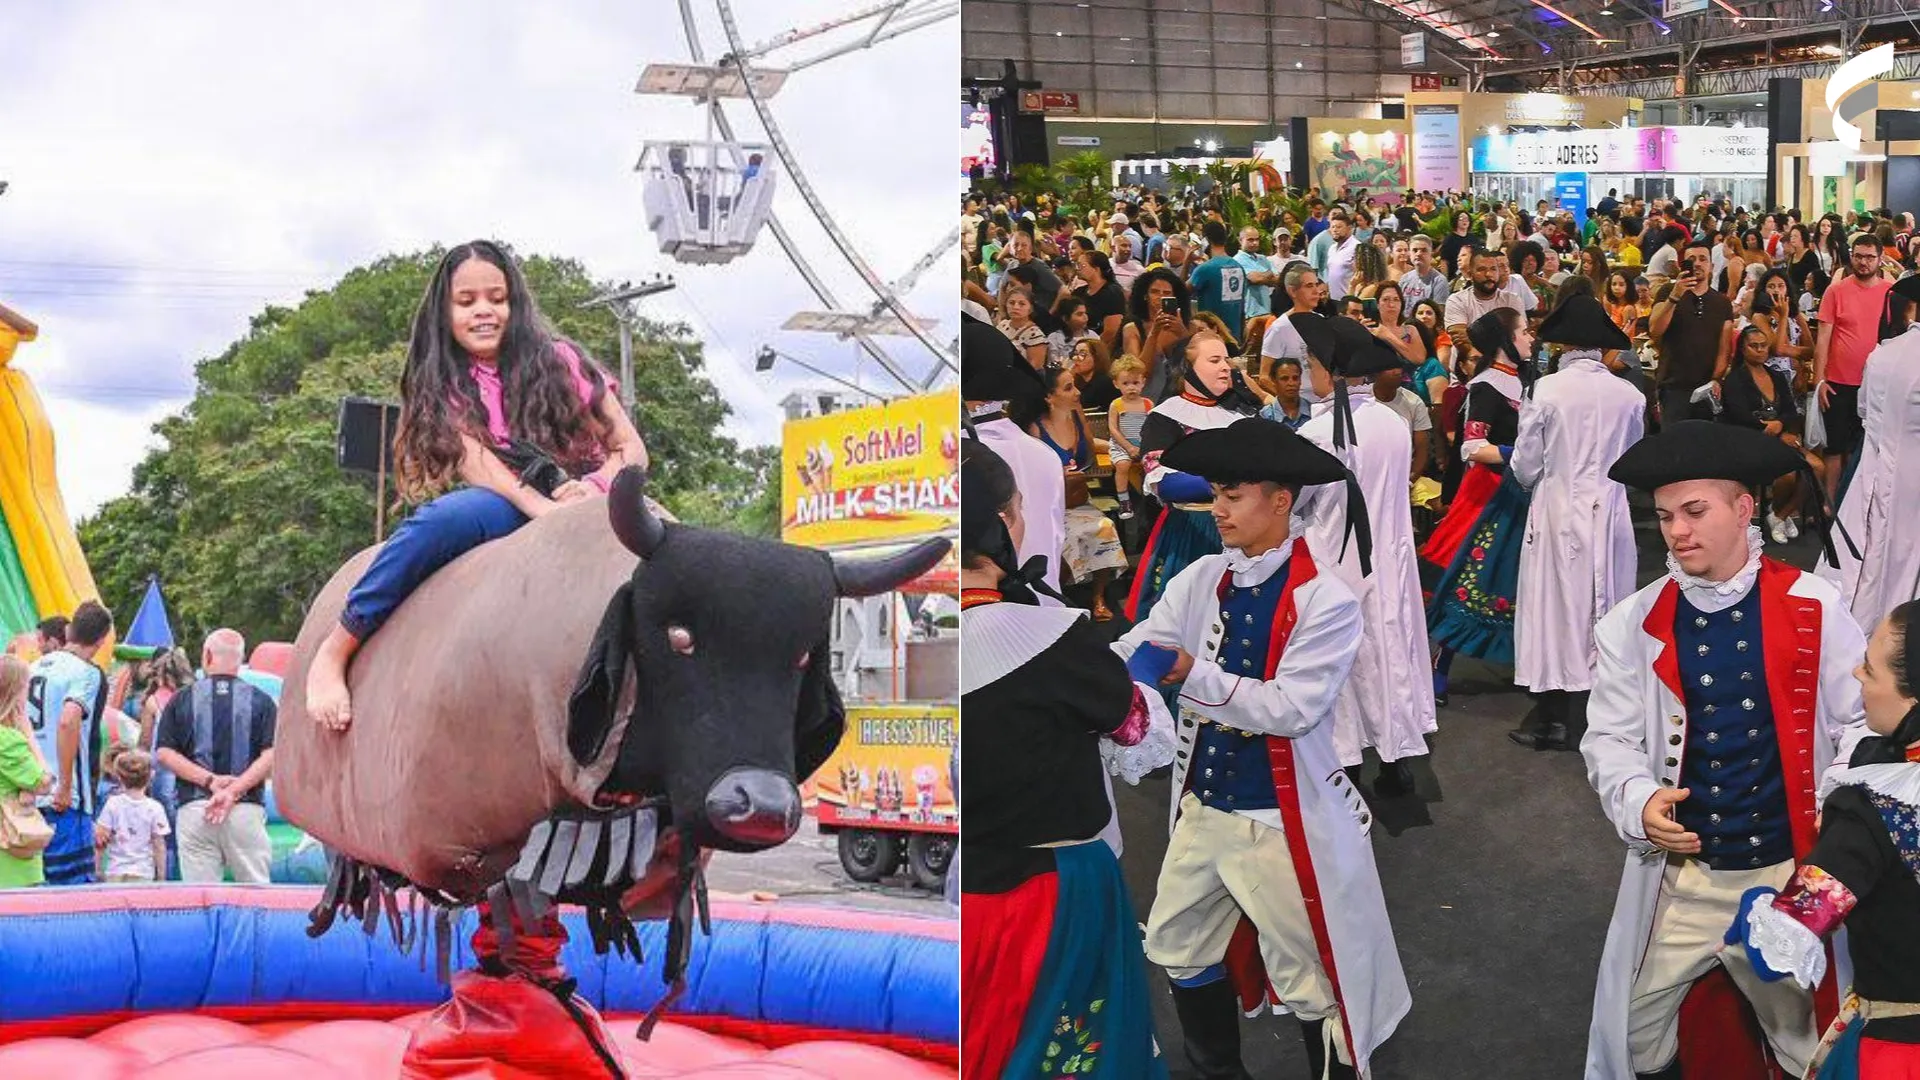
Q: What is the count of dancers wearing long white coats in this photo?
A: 6